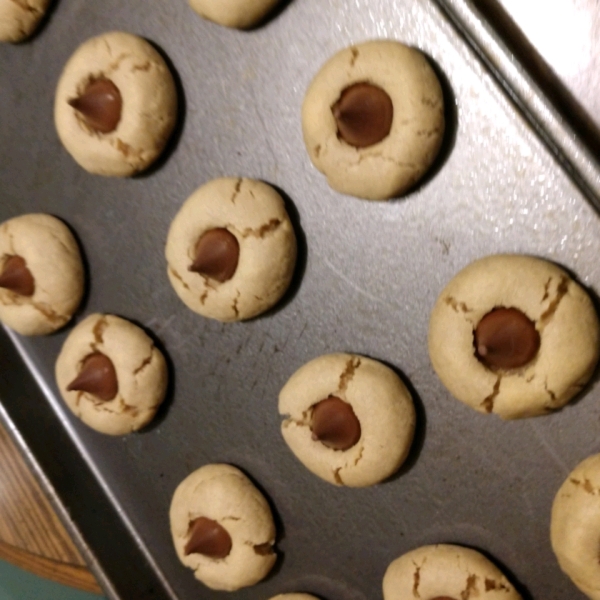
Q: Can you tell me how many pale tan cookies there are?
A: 13